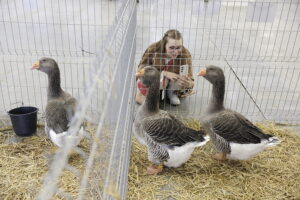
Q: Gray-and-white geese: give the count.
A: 3